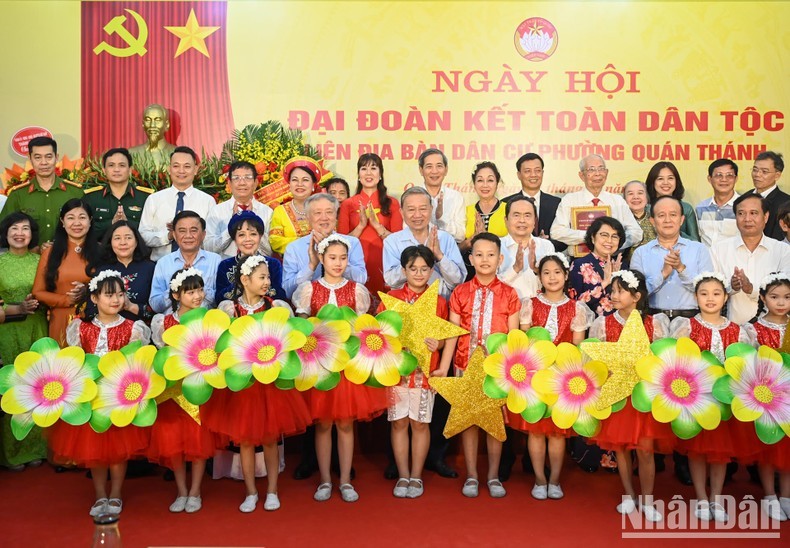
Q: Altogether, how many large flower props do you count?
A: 10